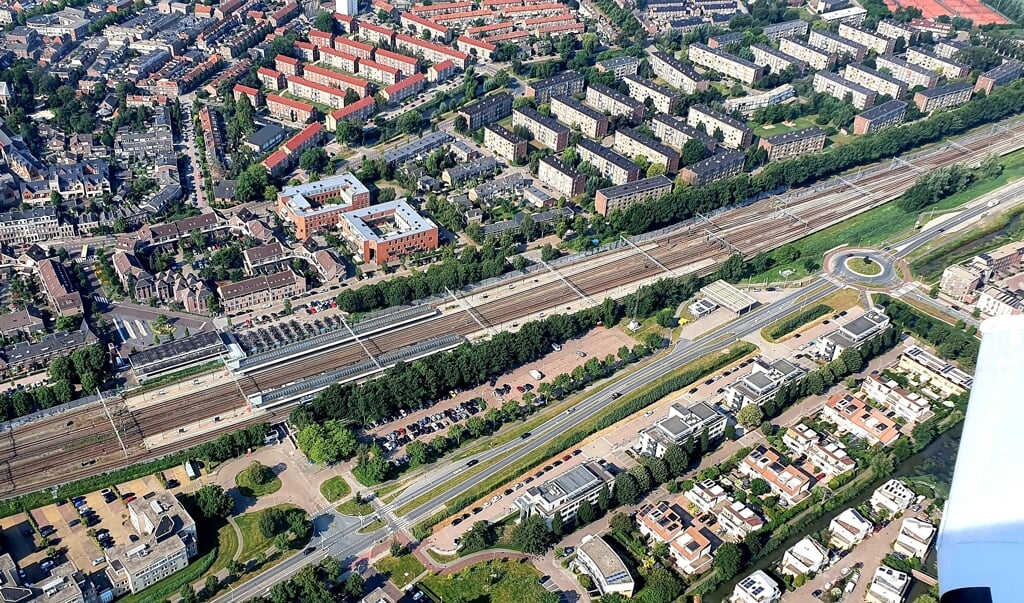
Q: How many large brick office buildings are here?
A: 2